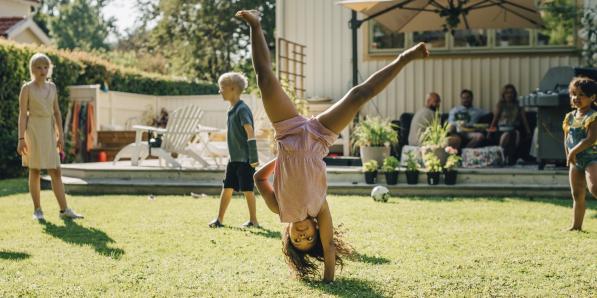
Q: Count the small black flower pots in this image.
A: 5